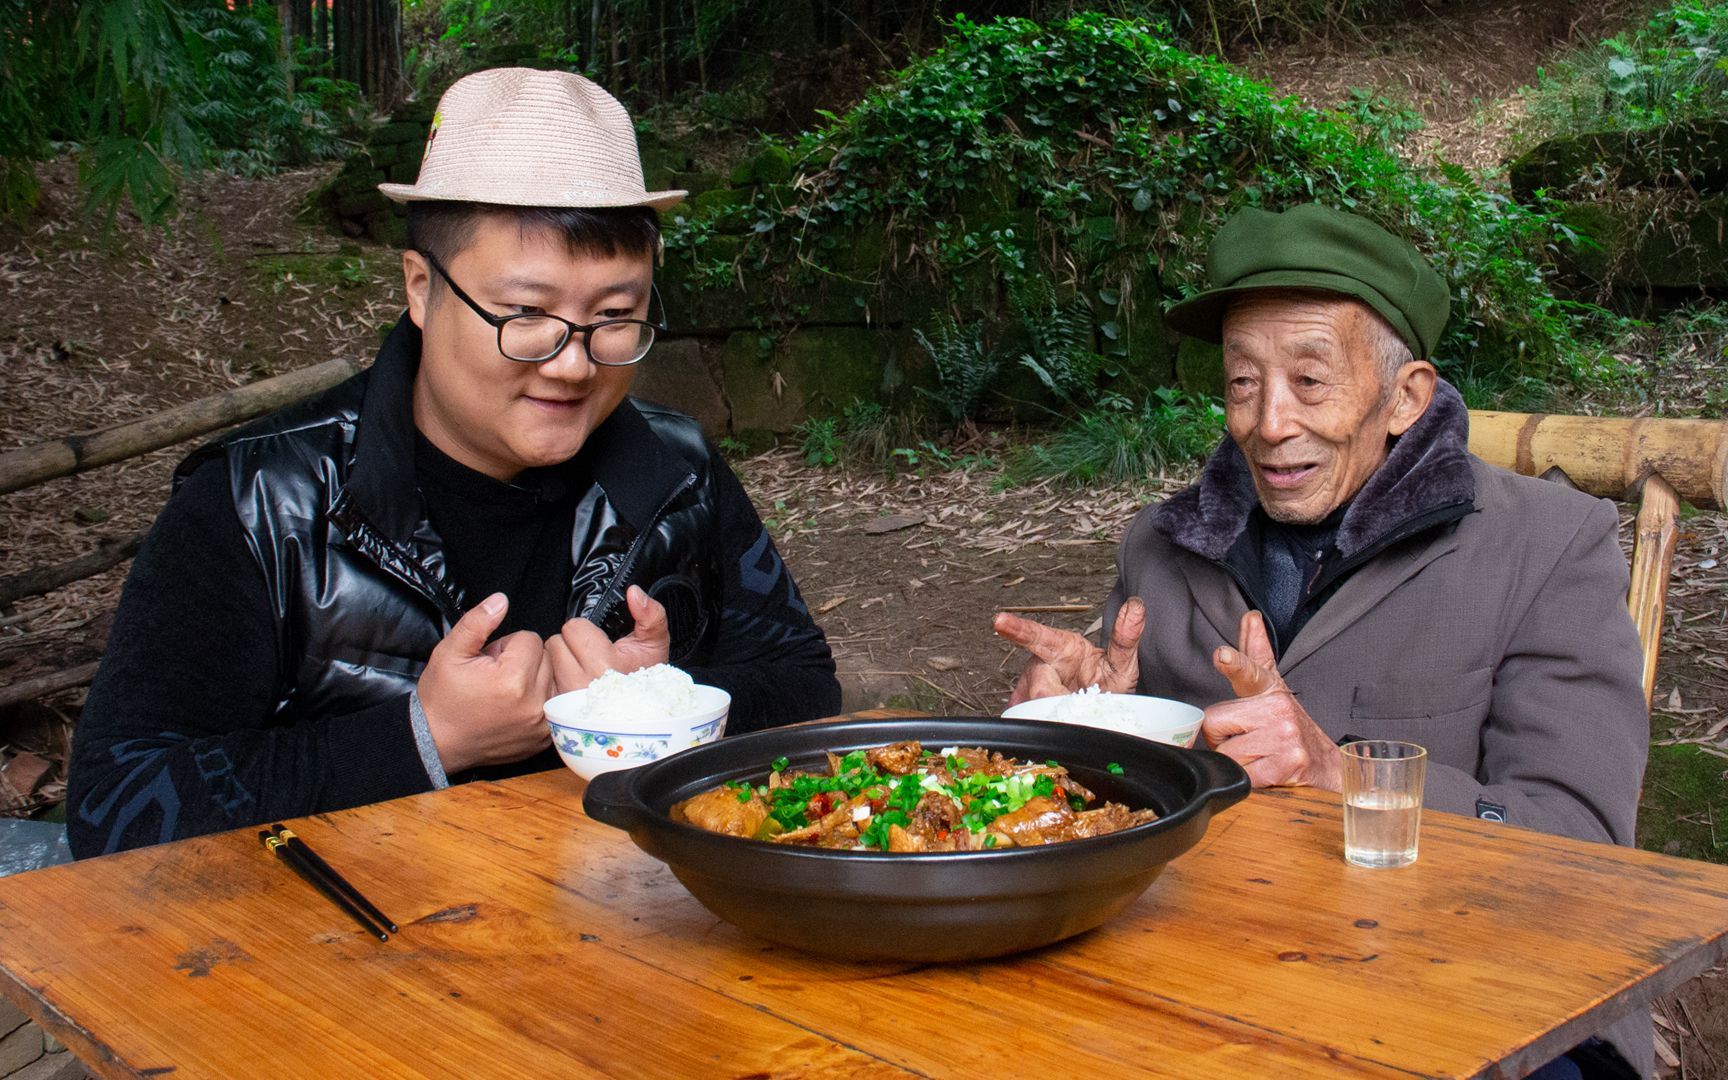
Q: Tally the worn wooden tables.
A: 1